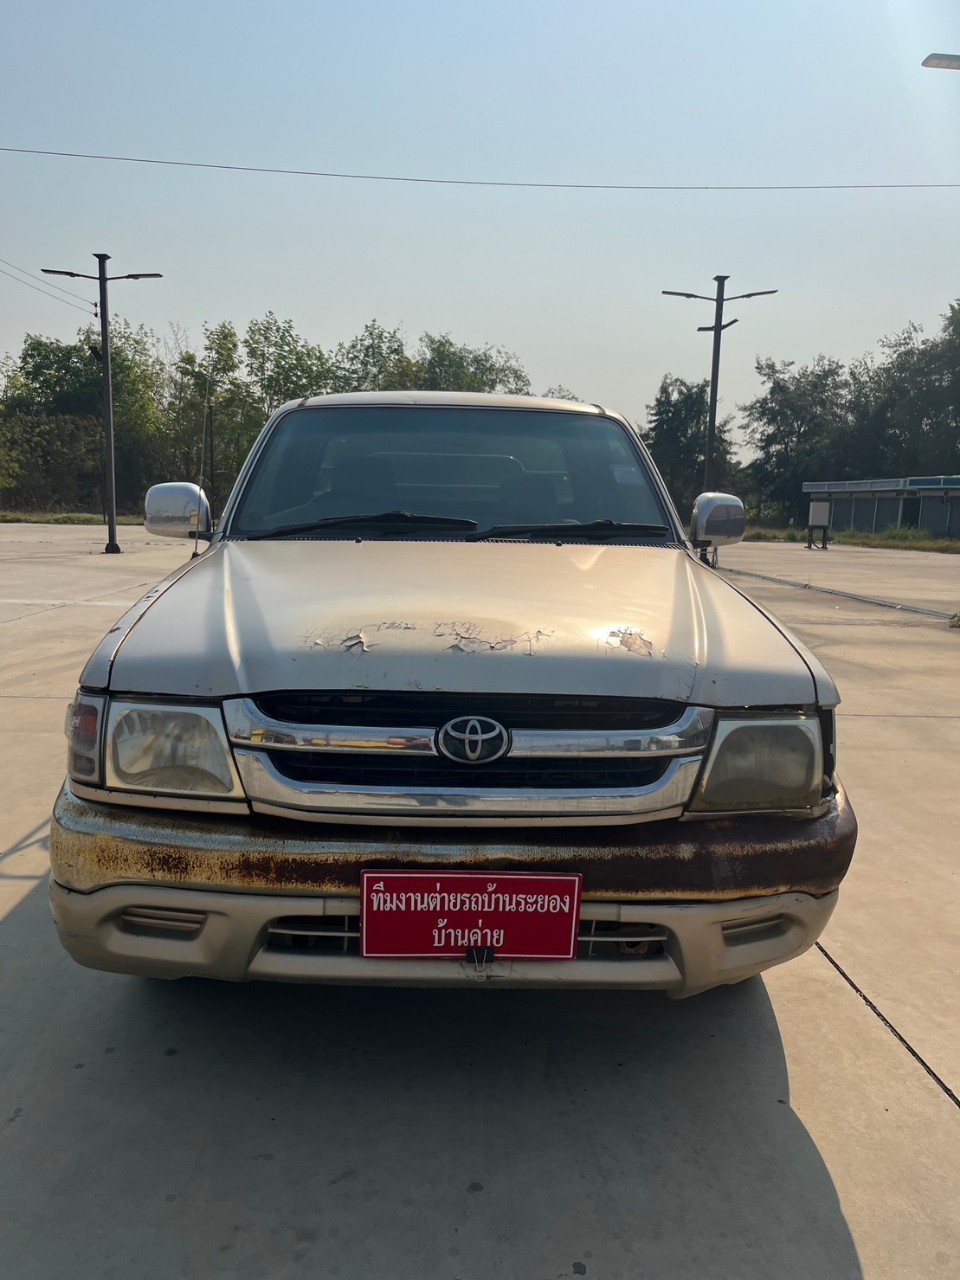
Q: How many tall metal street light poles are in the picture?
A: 2